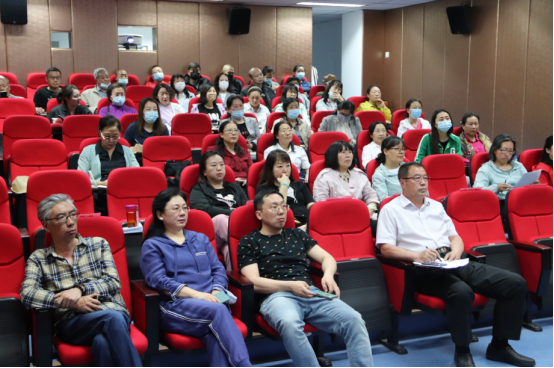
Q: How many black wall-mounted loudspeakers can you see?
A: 3